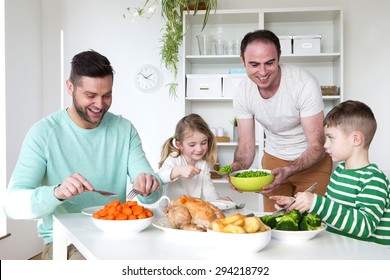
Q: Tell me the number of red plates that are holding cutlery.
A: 0